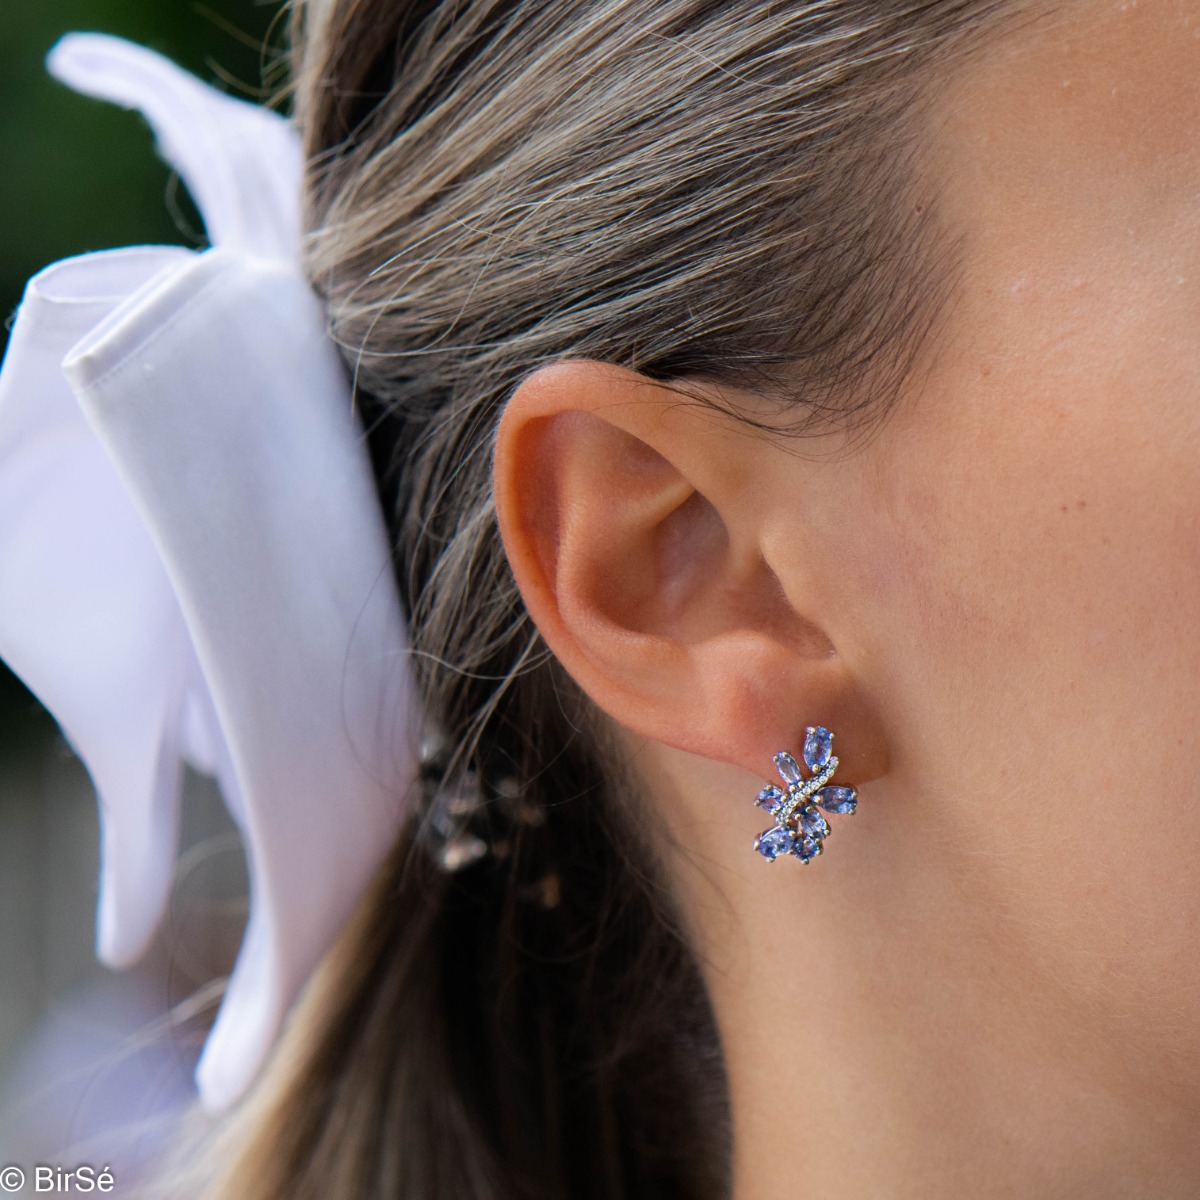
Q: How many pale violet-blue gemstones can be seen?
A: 7